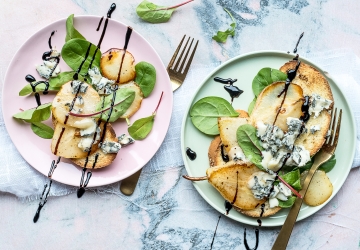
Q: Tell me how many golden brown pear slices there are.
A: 8